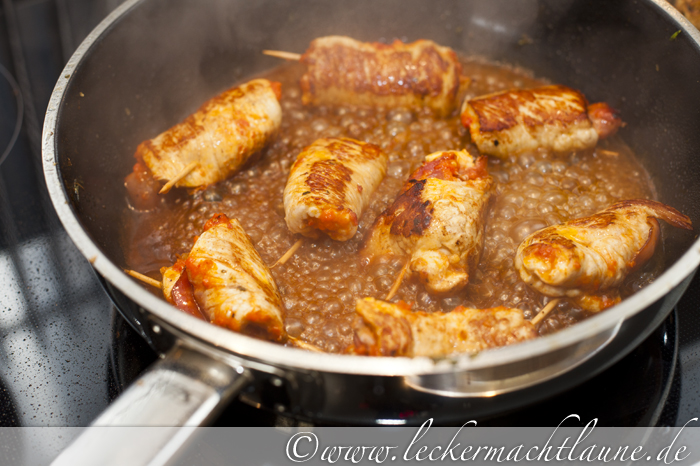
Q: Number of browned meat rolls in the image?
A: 8